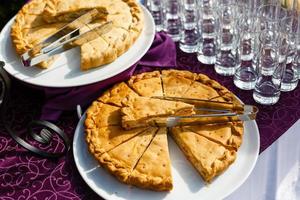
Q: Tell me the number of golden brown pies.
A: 2